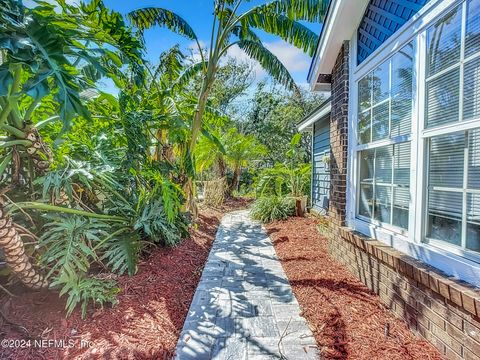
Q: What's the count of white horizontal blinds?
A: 2